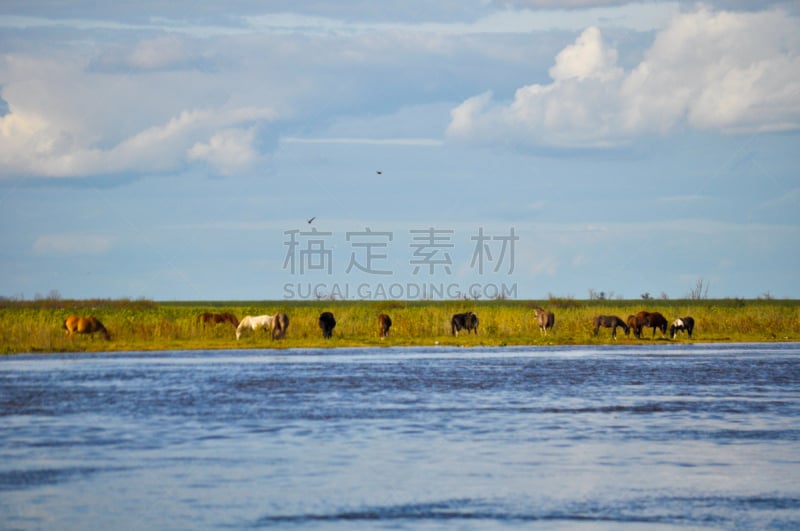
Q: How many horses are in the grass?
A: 12